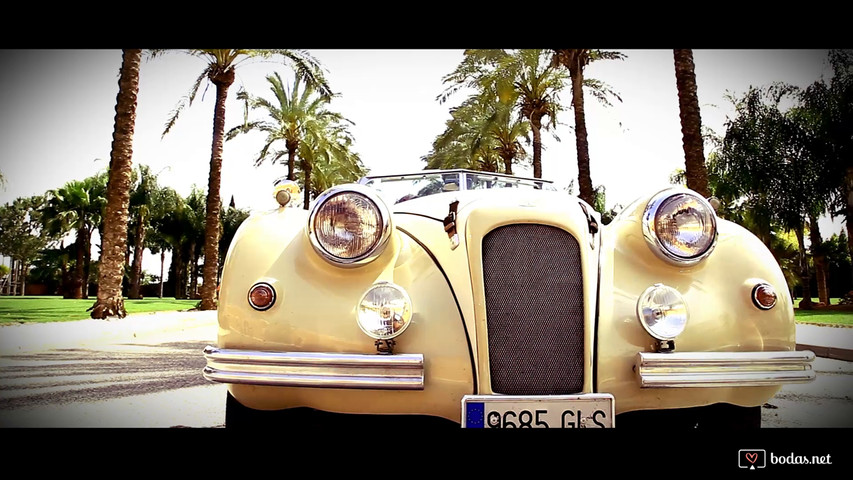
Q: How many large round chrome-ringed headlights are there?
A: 2